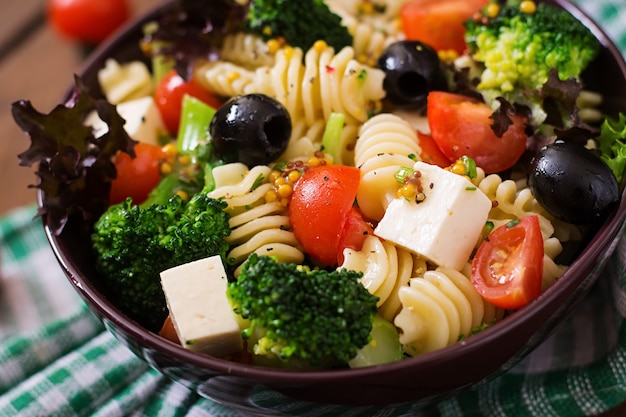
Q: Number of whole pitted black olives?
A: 3